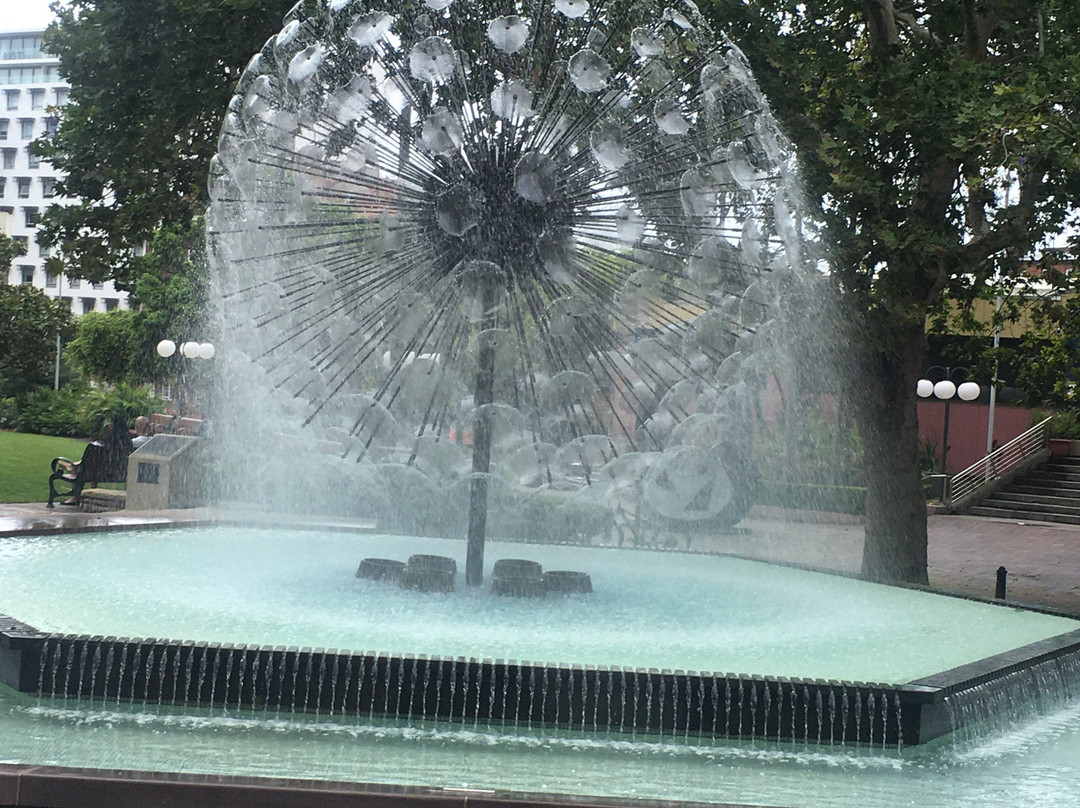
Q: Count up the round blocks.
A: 6